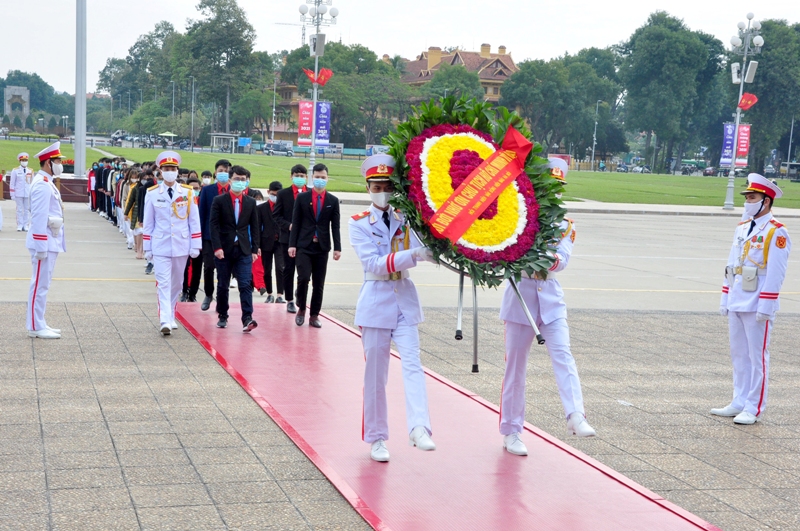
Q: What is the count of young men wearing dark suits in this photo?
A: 5